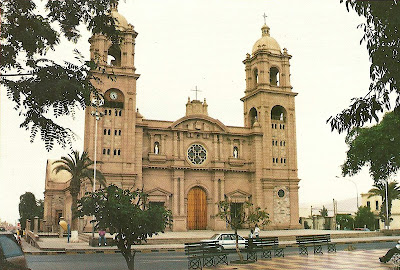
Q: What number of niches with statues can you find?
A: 2